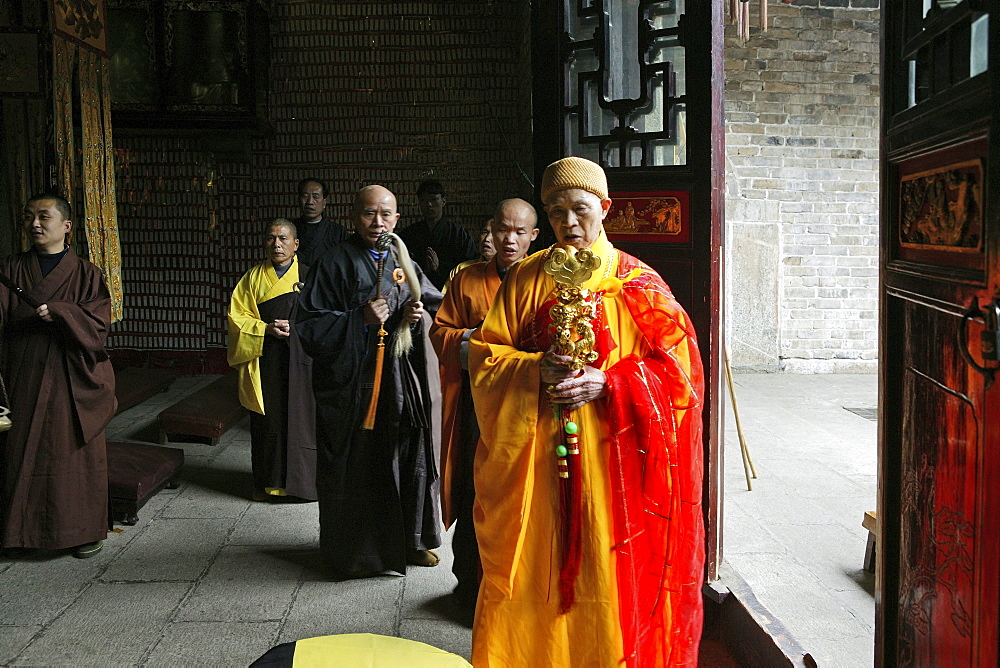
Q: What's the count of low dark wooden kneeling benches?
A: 3